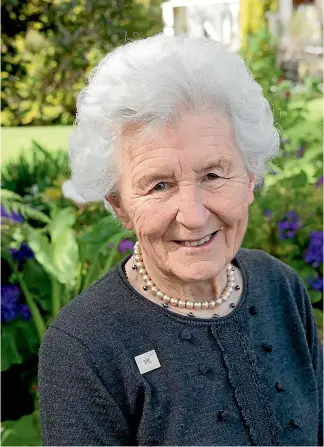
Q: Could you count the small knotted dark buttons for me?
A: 7